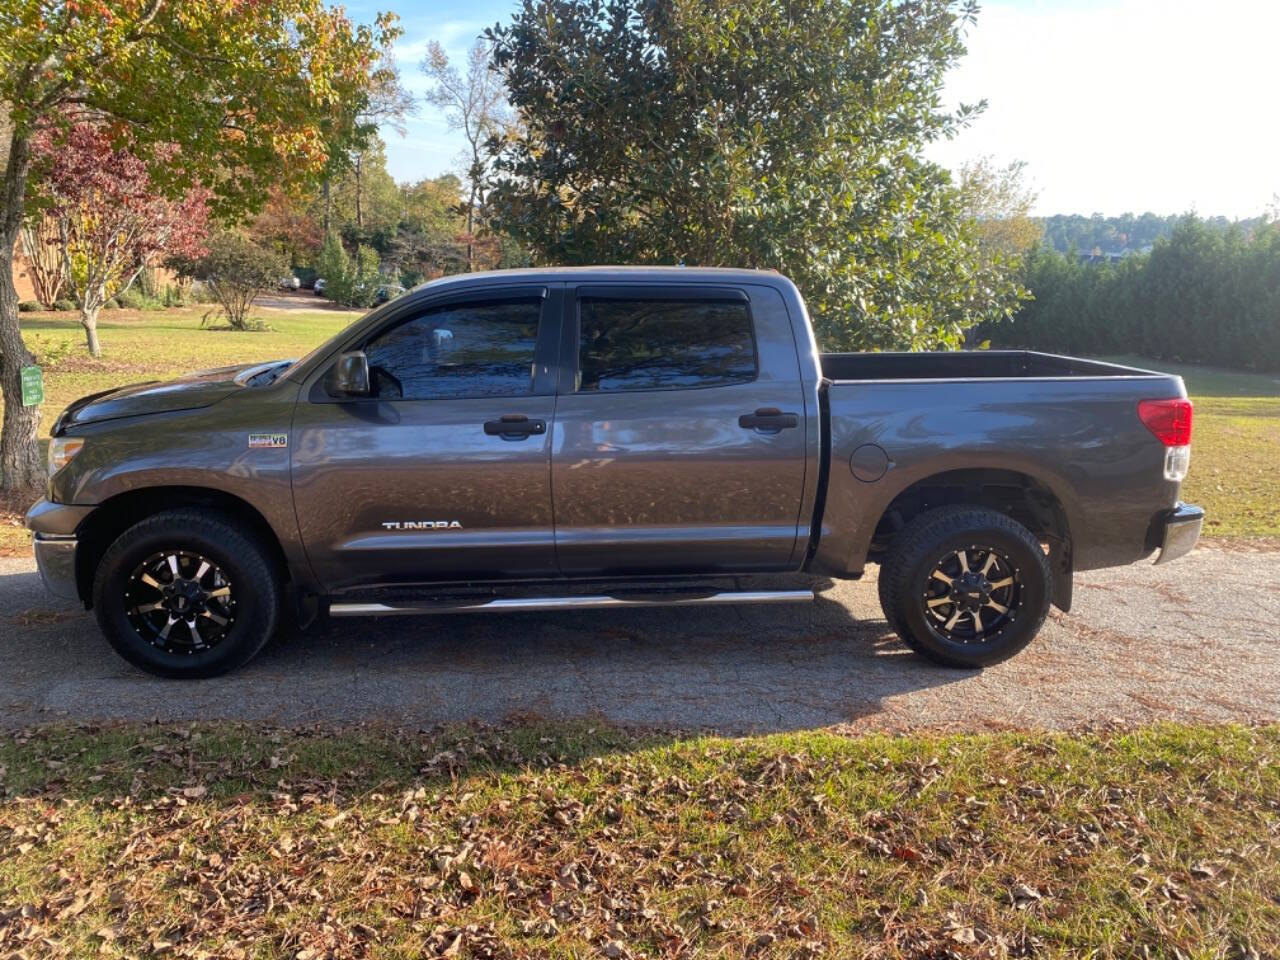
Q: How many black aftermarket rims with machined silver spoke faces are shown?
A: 2